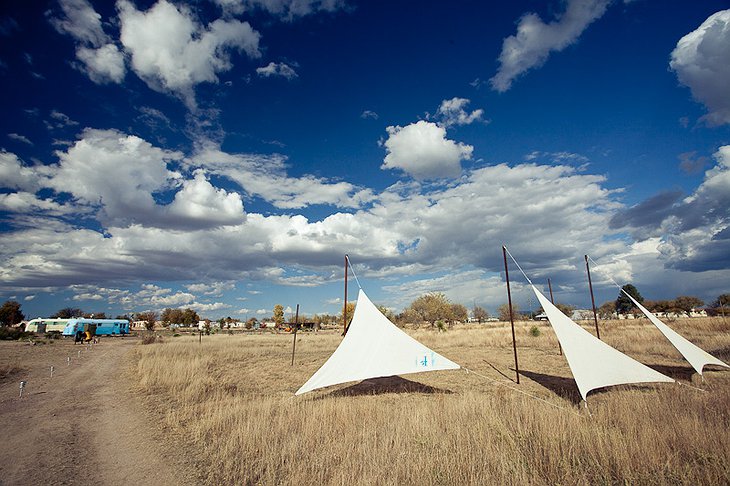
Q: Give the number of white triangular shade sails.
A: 3